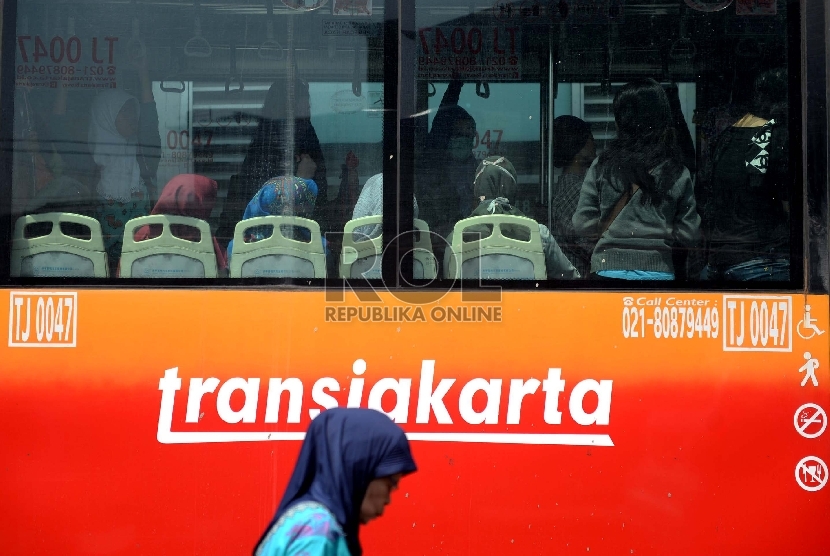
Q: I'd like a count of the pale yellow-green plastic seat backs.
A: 5